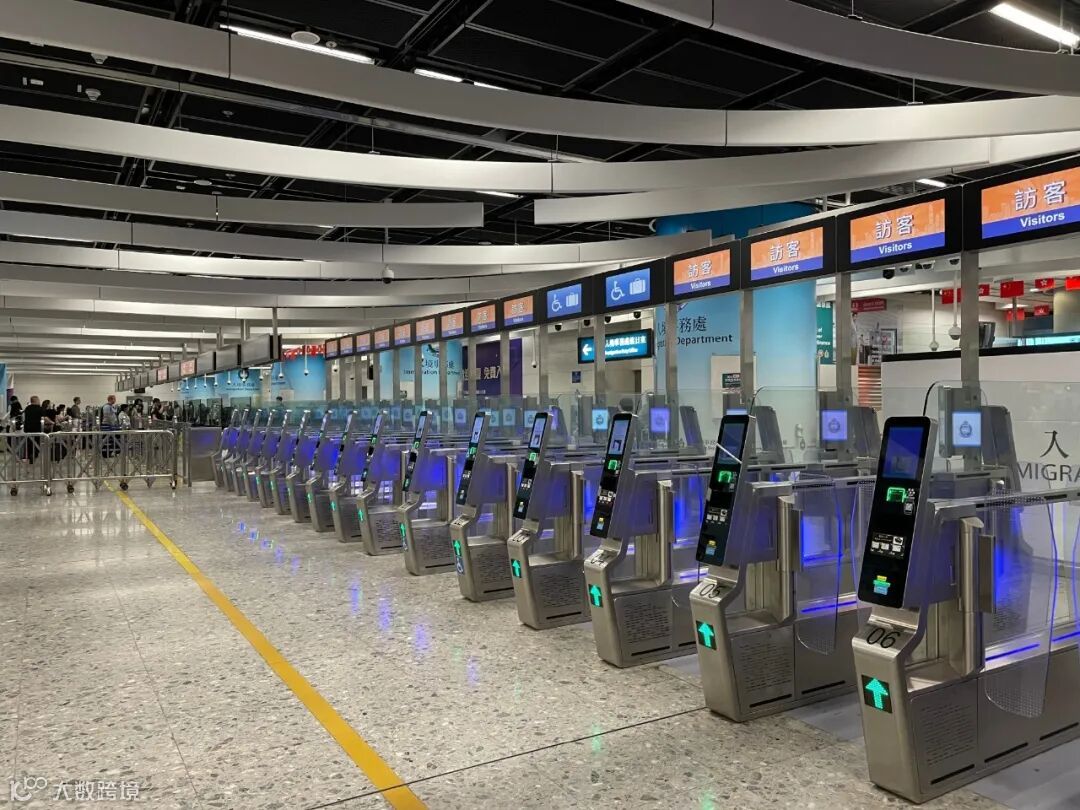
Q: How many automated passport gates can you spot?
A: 15